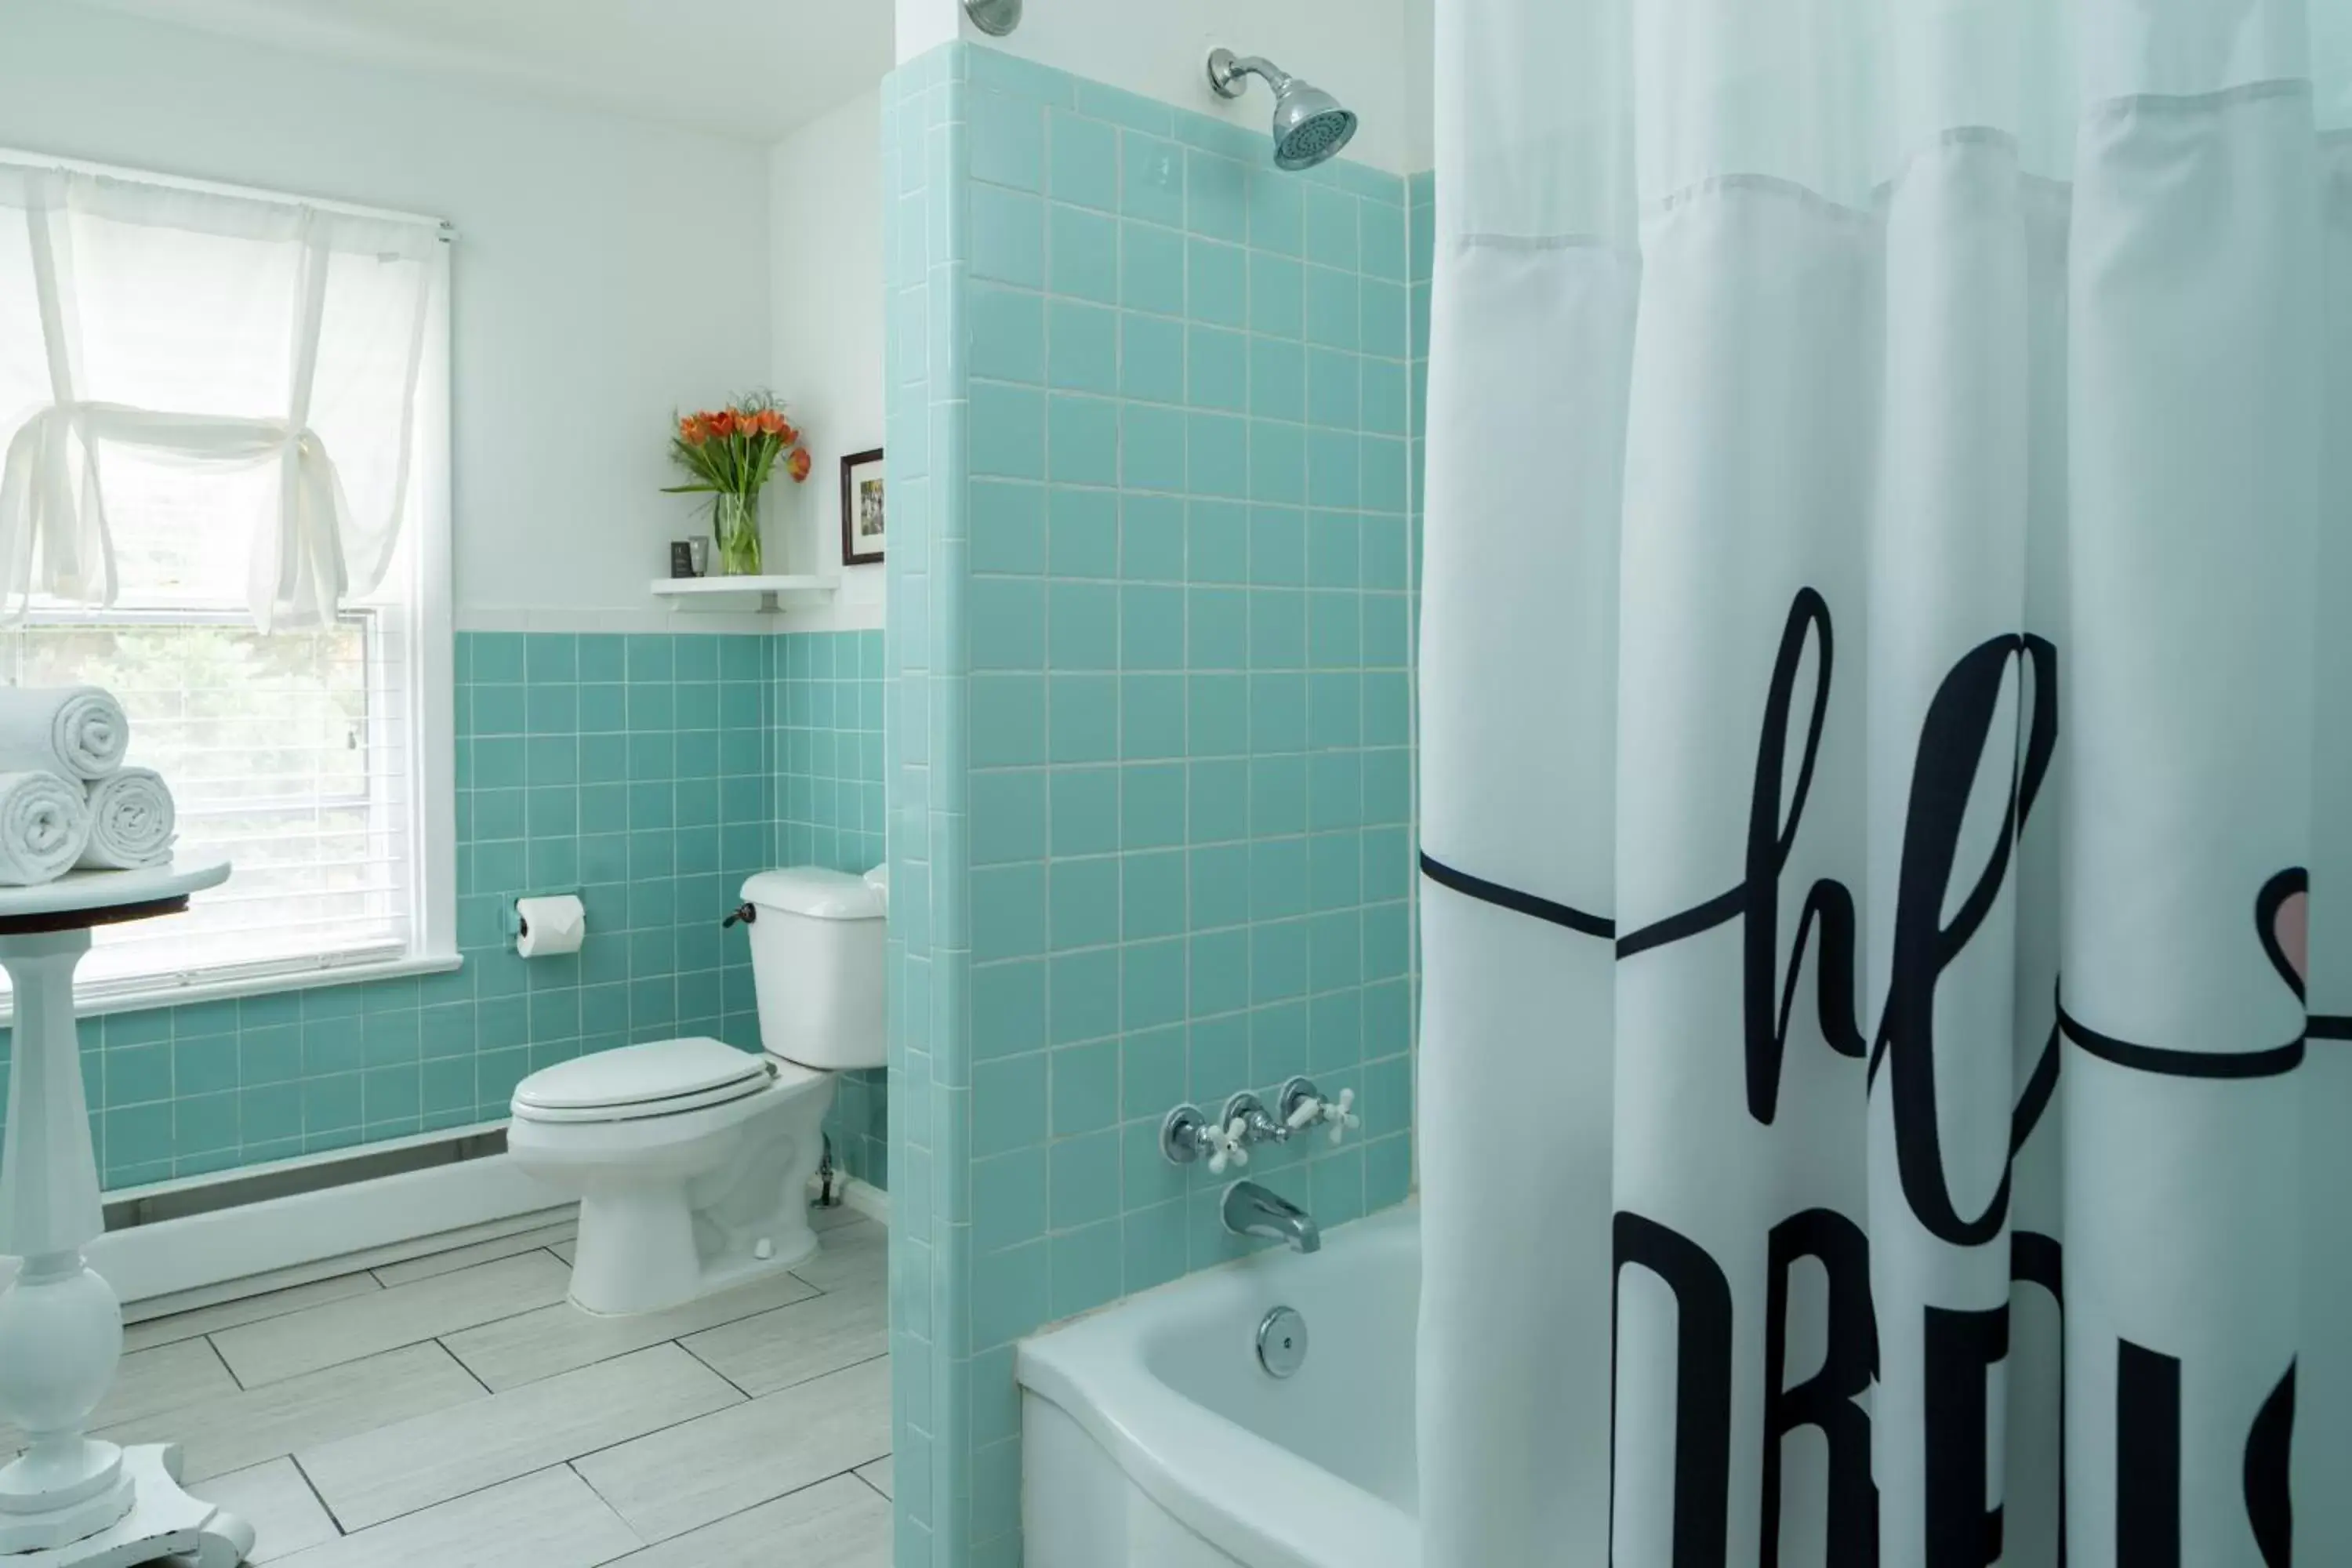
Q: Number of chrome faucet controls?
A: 3